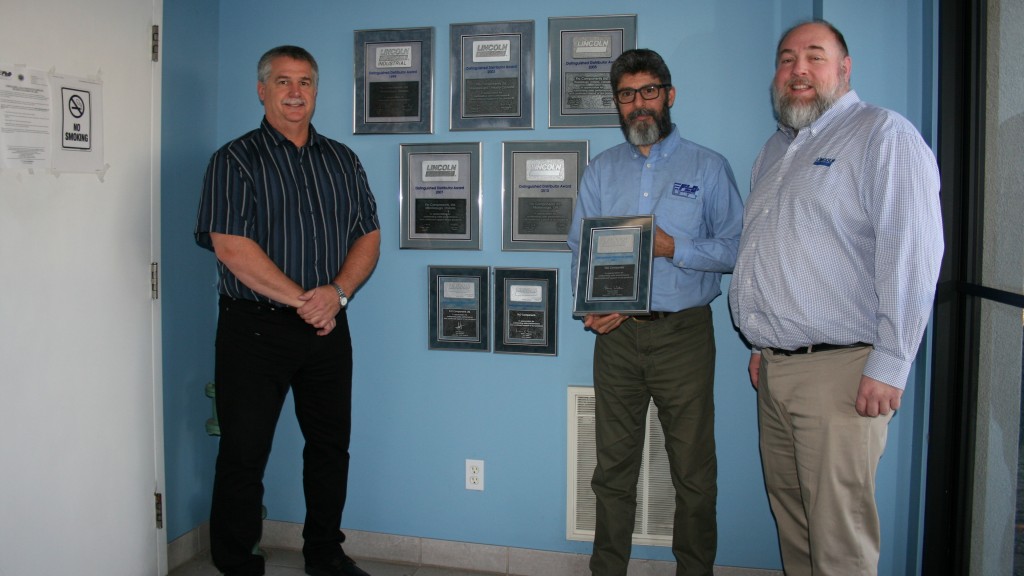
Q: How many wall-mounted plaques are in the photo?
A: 7